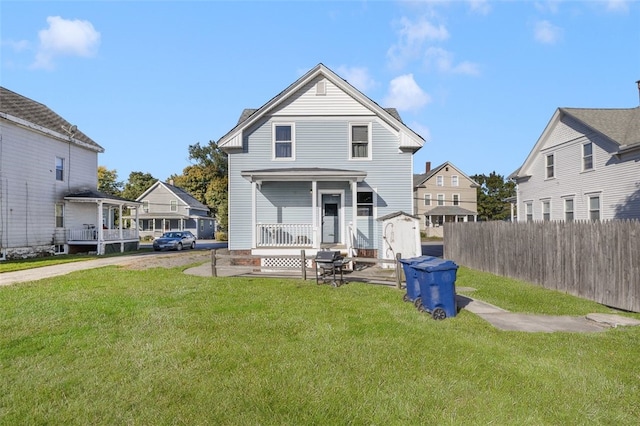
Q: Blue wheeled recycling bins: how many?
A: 2